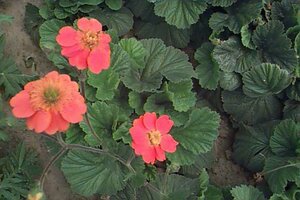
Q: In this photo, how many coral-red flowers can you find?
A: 3